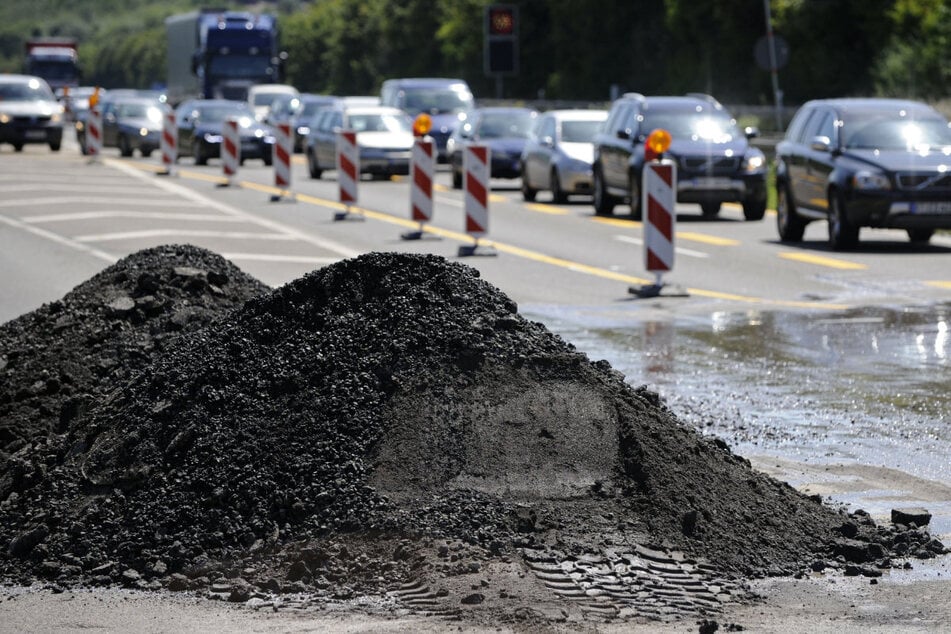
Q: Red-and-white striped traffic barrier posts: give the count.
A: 8